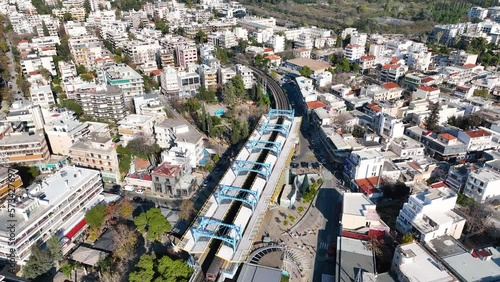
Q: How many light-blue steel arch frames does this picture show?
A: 6